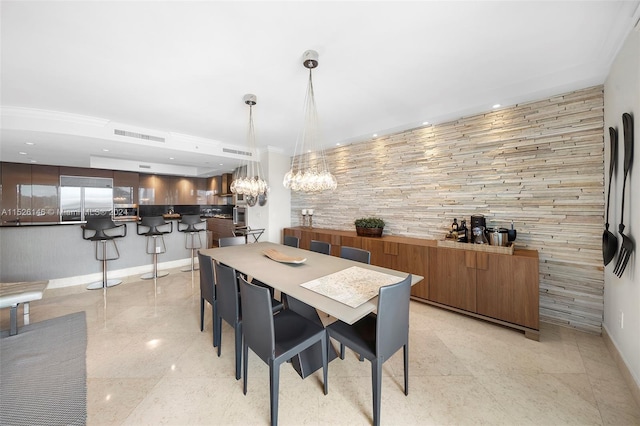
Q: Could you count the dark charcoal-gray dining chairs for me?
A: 8